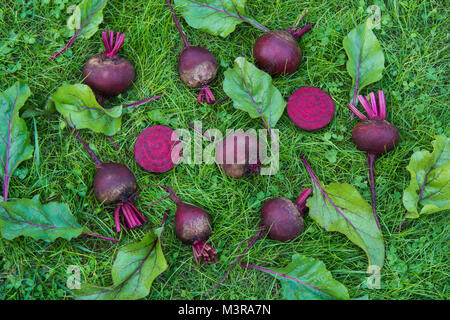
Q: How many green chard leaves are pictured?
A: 11